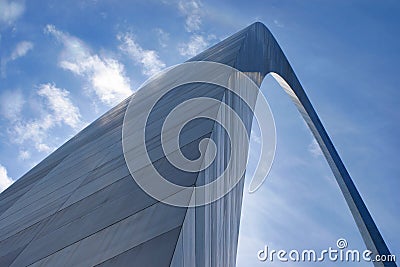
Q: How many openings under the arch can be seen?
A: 1